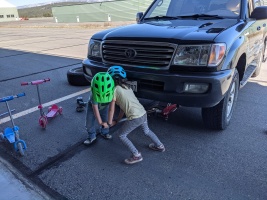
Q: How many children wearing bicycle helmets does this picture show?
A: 2